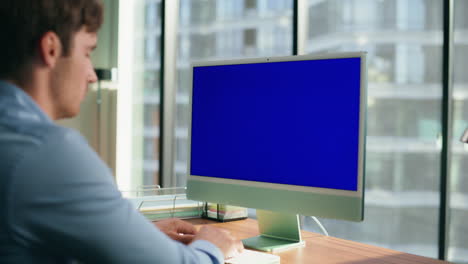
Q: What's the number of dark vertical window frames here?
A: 3